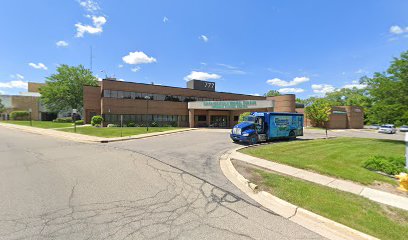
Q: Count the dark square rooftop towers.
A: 1